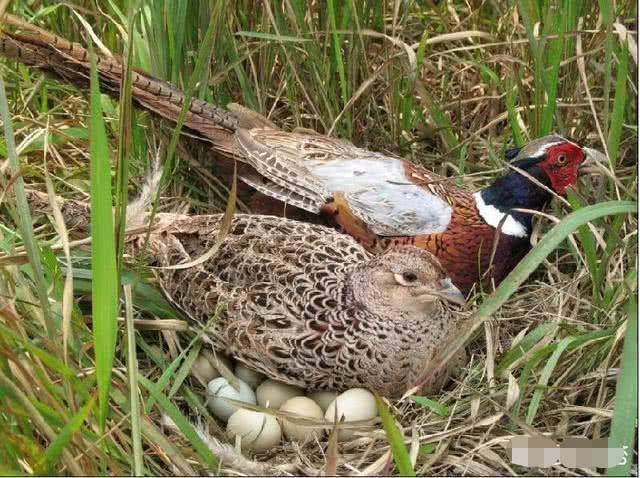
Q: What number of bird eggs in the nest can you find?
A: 8